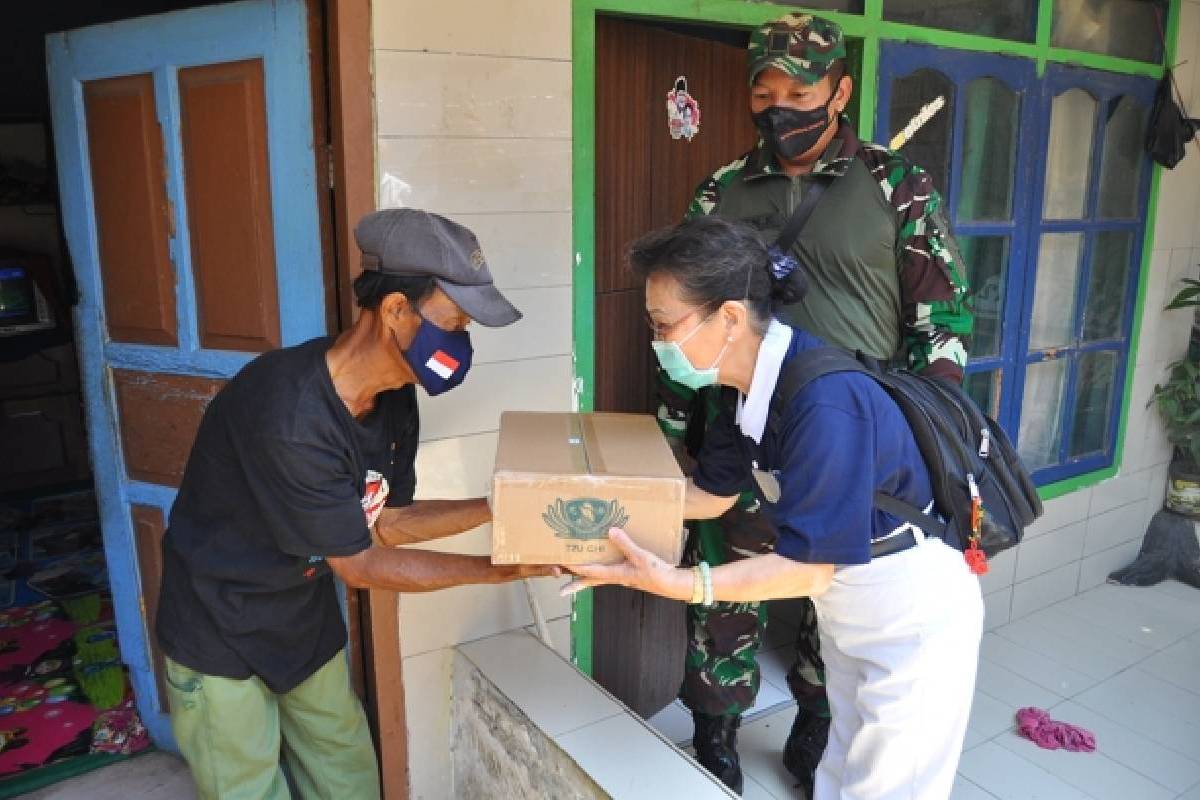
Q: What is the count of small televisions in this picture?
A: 1